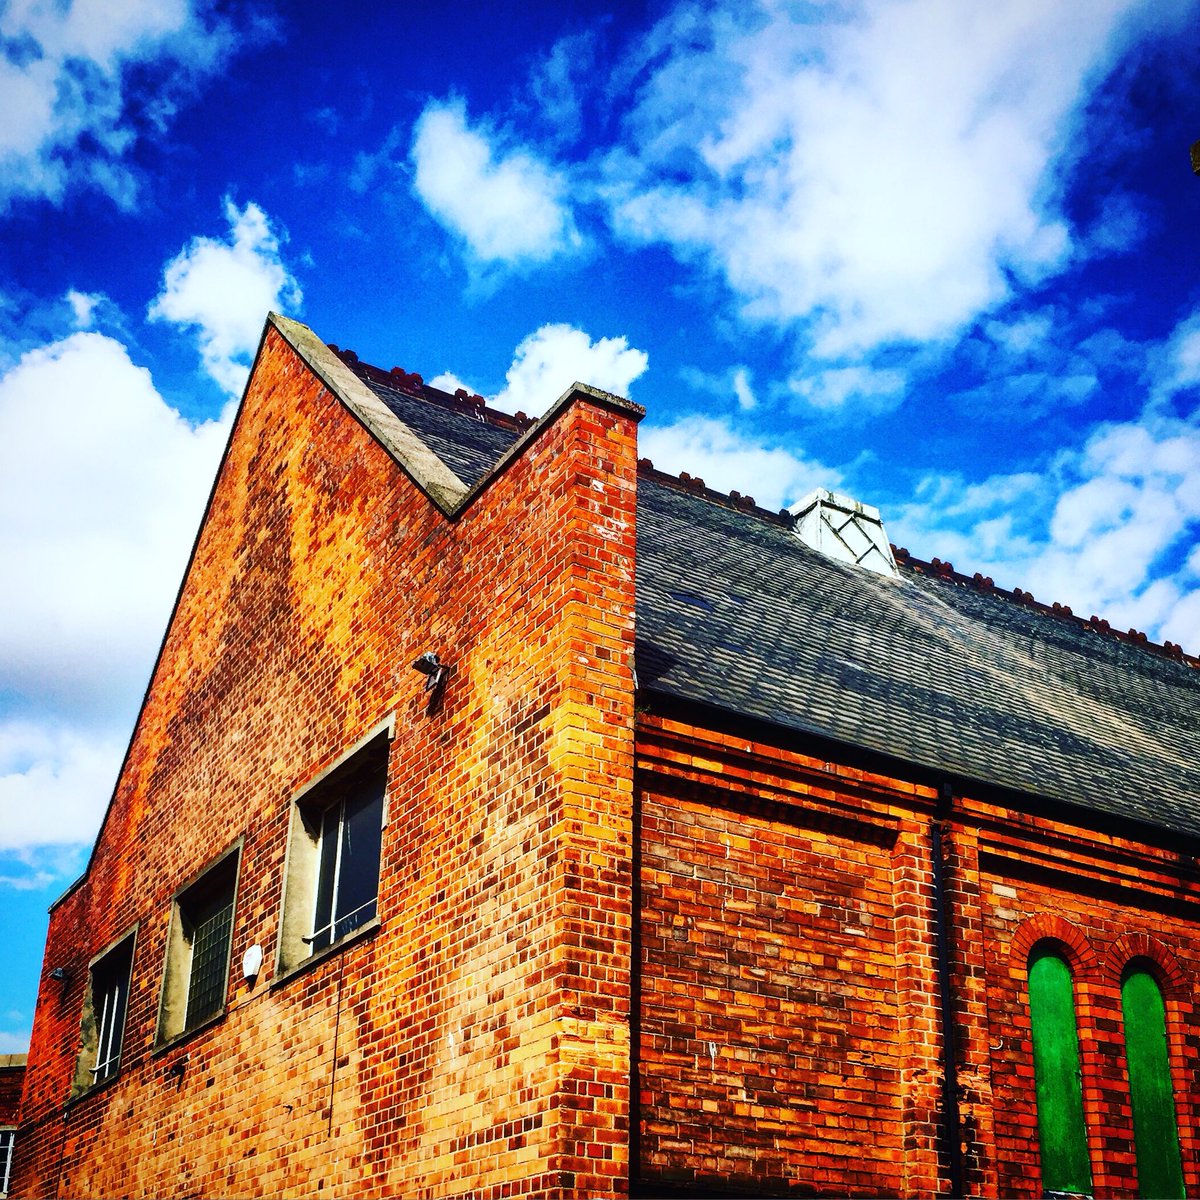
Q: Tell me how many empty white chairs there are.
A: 0